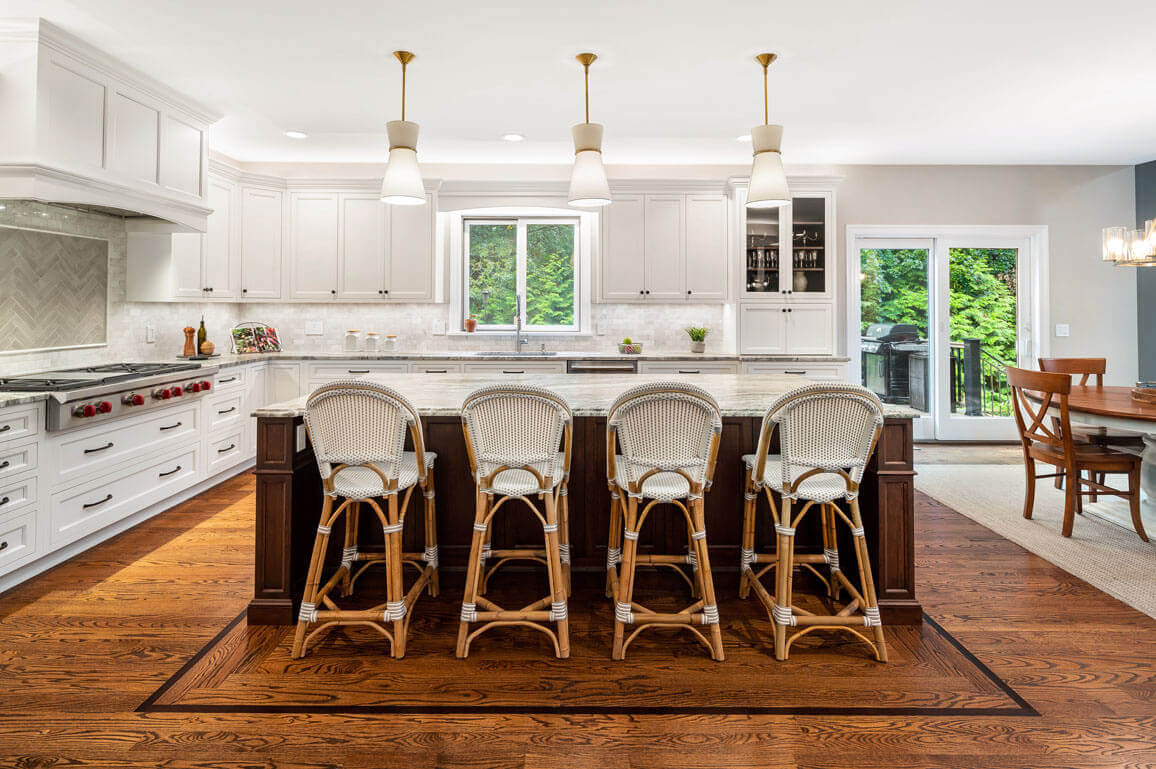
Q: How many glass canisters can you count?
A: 3